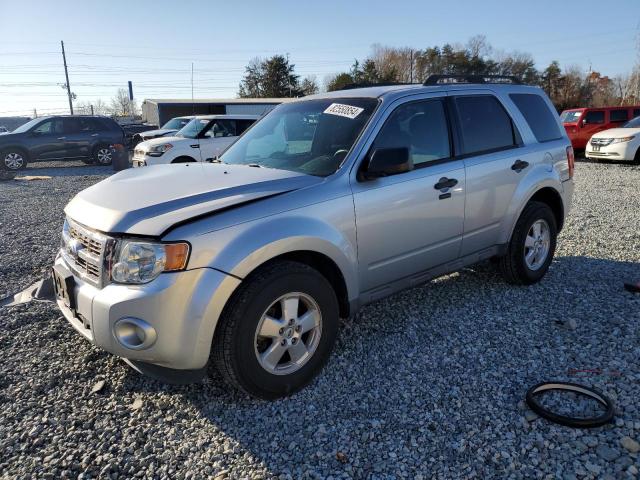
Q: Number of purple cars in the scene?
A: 0